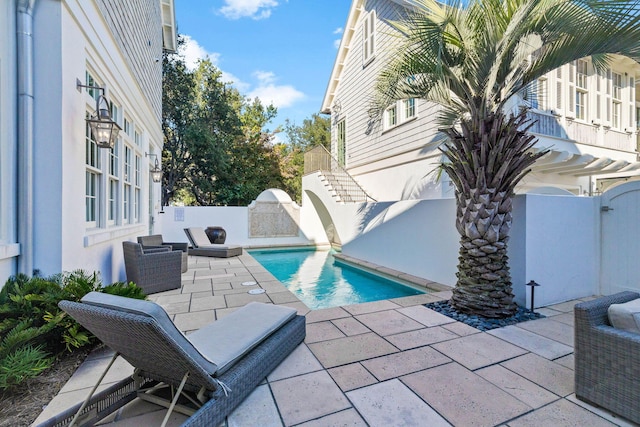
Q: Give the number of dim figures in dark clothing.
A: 0